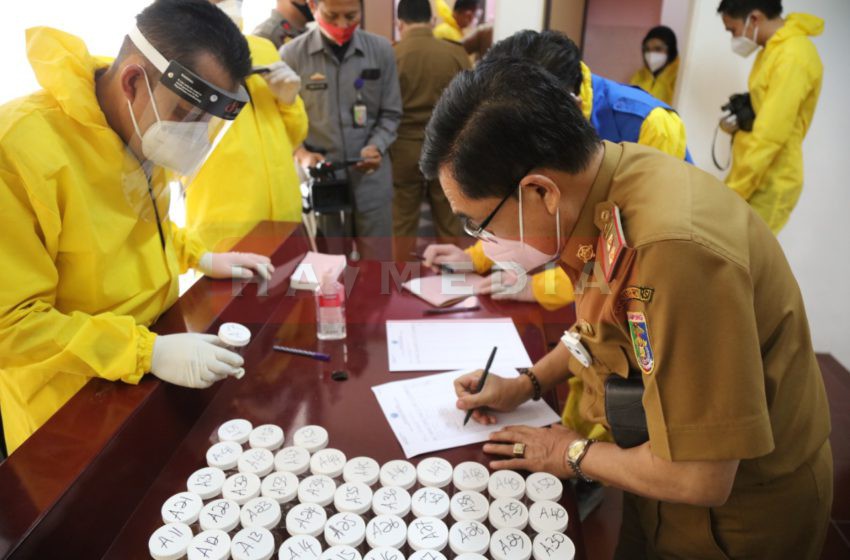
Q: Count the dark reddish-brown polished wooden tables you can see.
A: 1